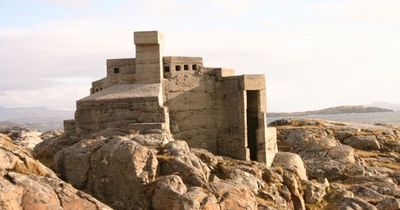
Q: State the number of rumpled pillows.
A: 0